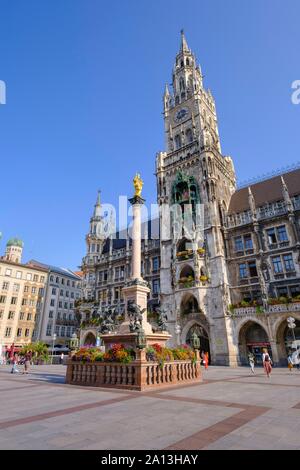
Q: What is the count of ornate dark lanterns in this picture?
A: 3